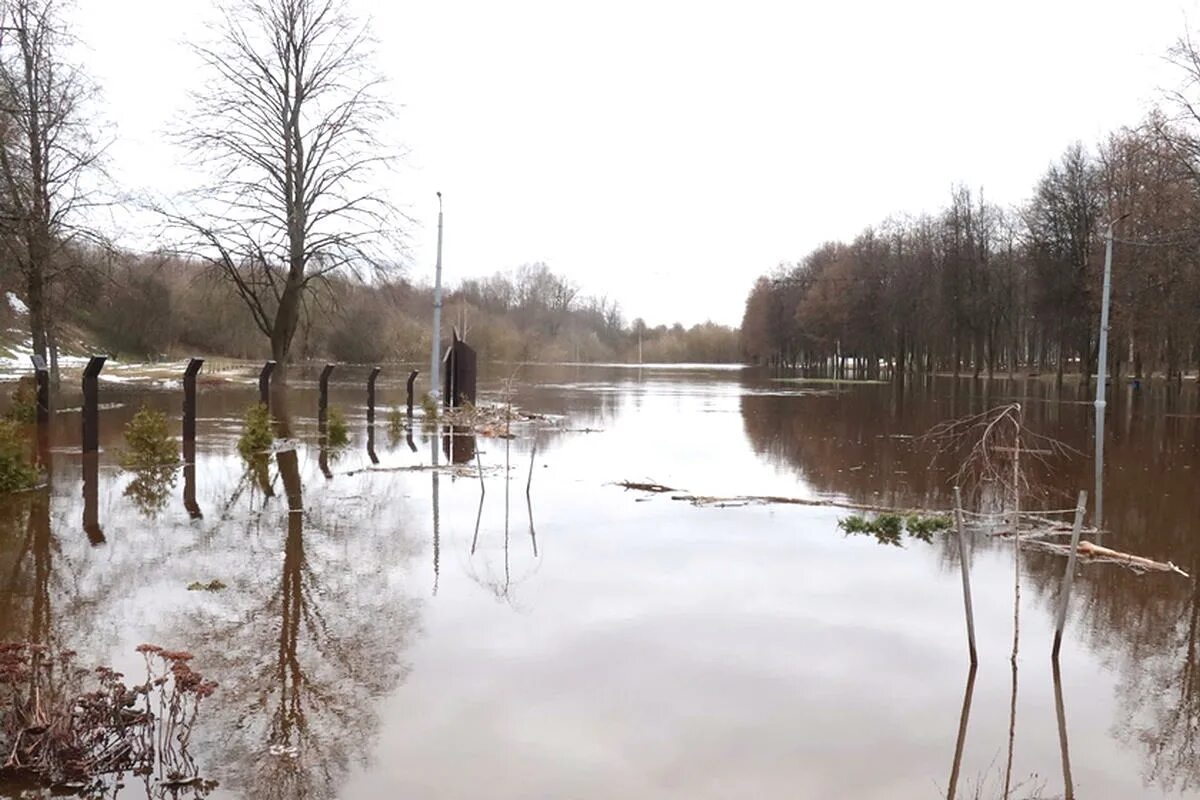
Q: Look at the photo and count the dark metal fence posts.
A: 7